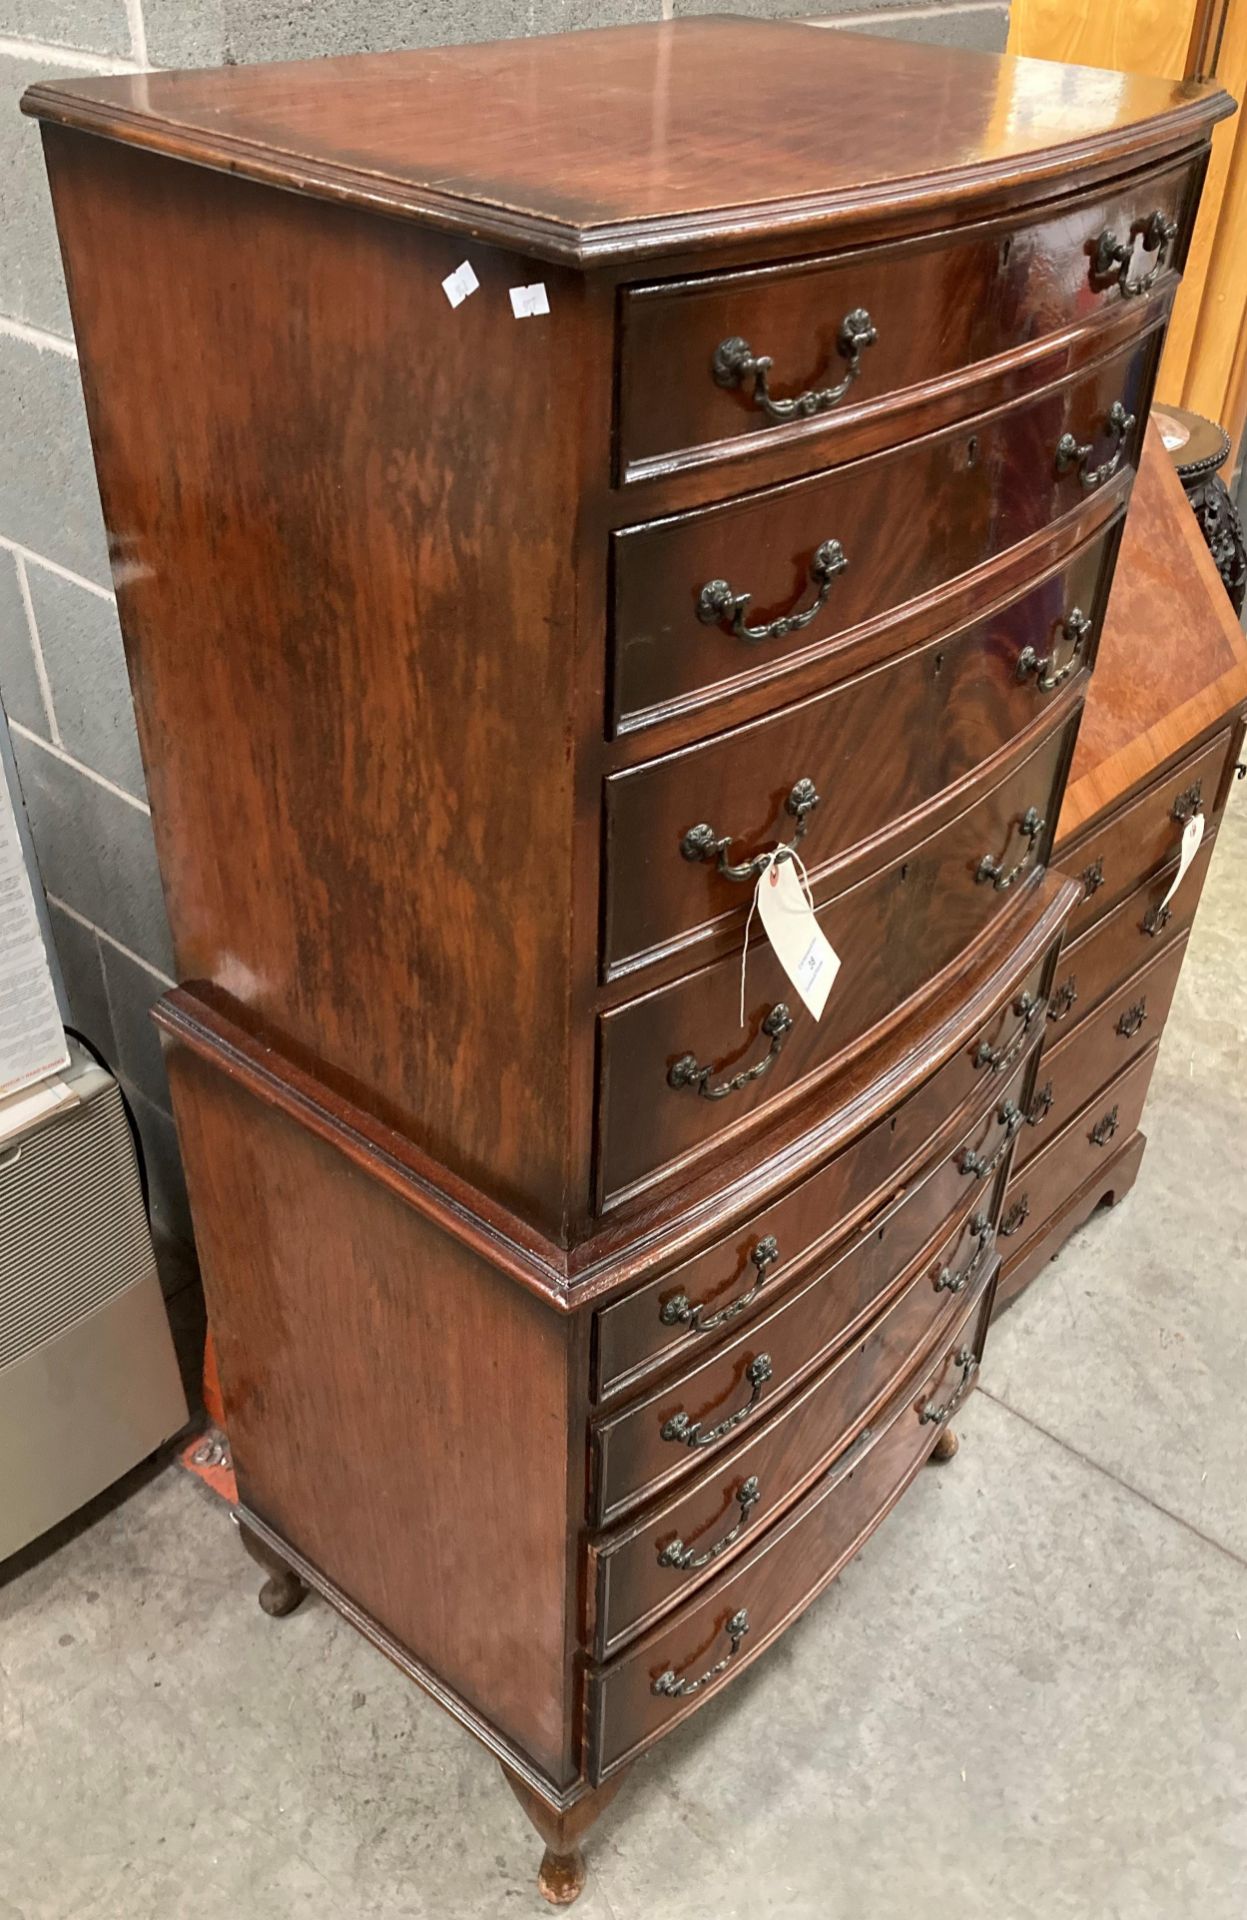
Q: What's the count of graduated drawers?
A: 8